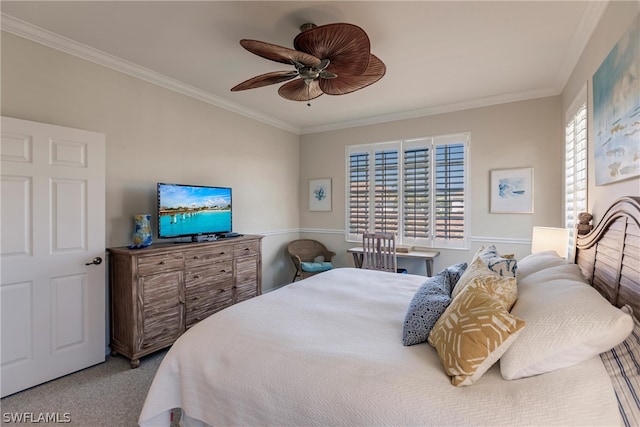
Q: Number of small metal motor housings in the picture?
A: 1